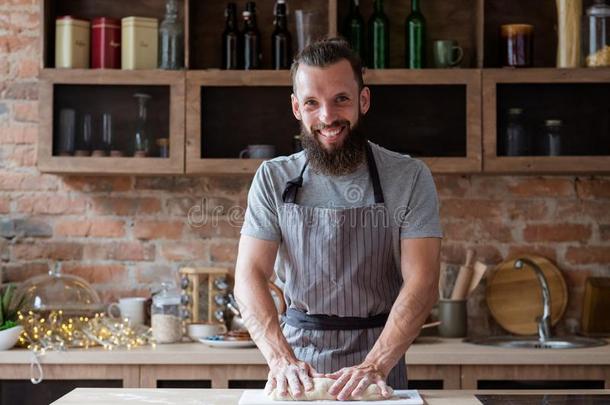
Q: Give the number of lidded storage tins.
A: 3